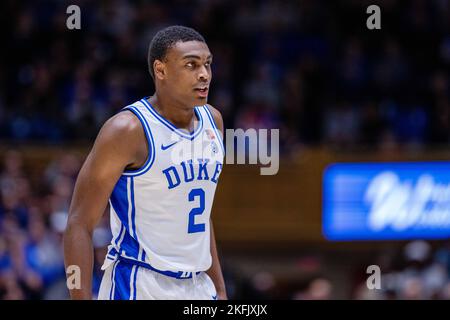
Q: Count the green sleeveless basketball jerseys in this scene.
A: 0